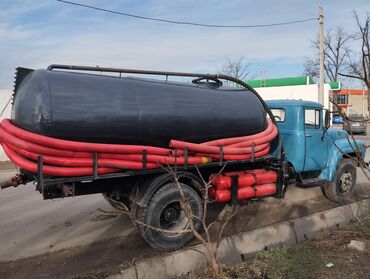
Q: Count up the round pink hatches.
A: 0